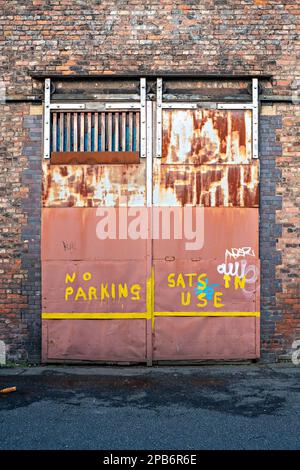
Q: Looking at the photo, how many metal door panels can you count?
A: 2